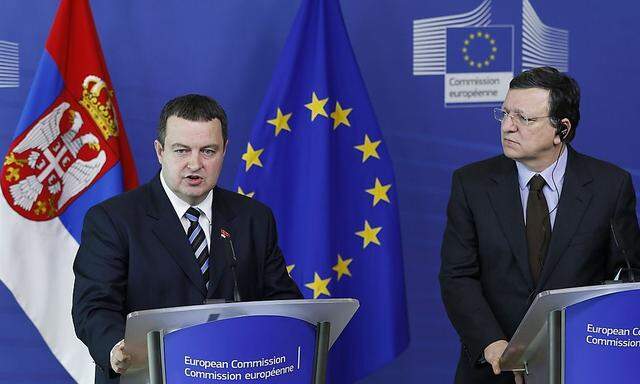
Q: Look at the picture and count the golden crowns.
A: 1